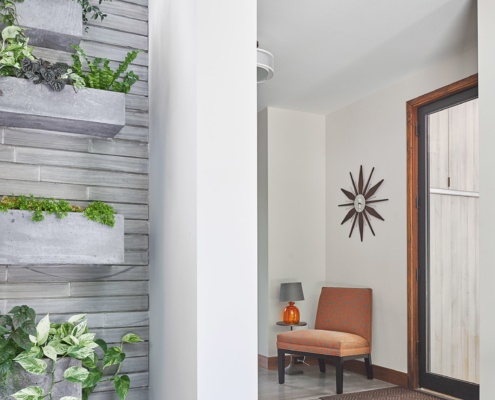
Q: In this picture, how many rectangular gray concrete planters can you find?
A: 4